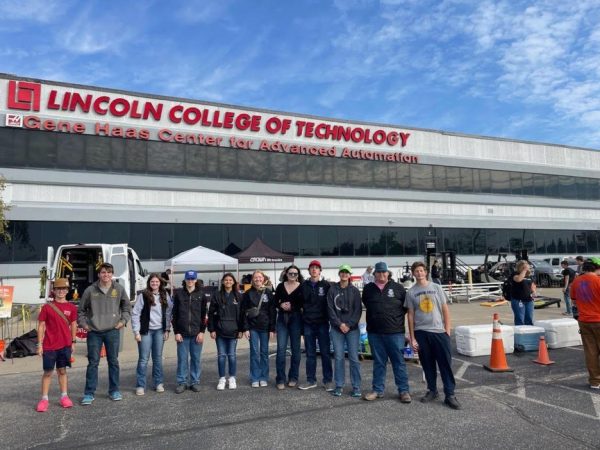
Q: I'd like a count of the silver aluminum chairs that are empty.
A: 0